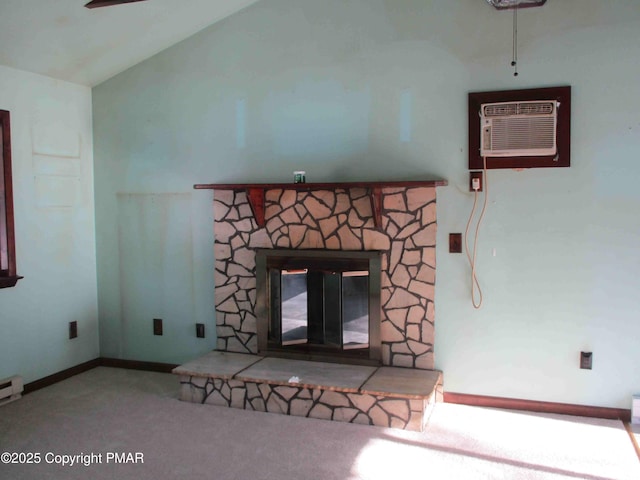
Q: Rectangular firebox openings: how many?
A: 1